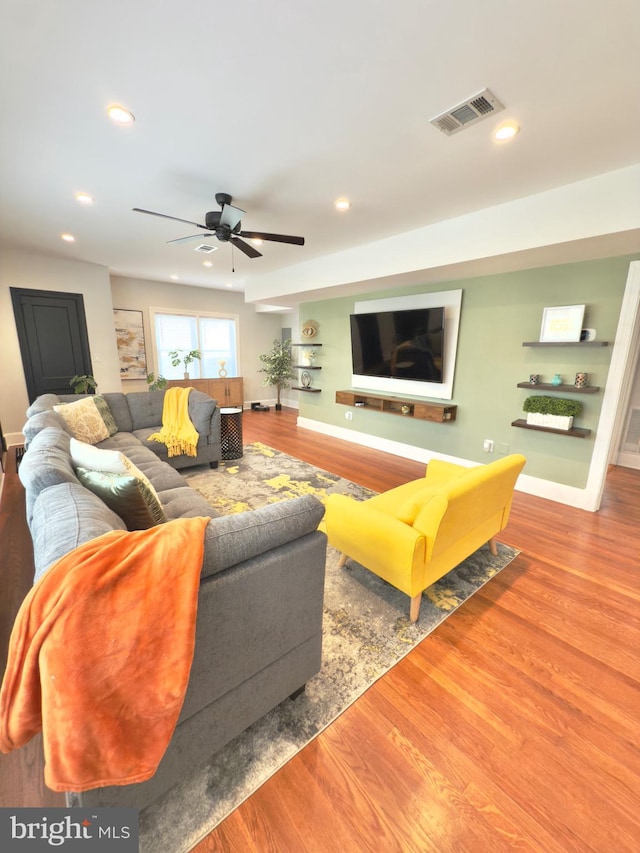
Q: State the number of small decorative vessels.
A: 3